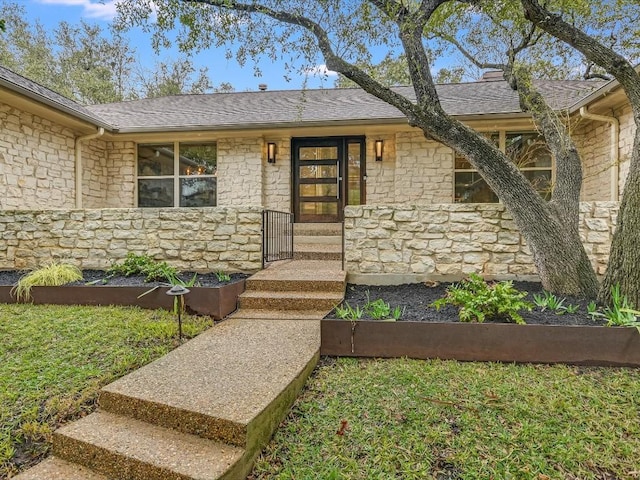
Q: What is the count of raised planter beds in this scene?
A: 2